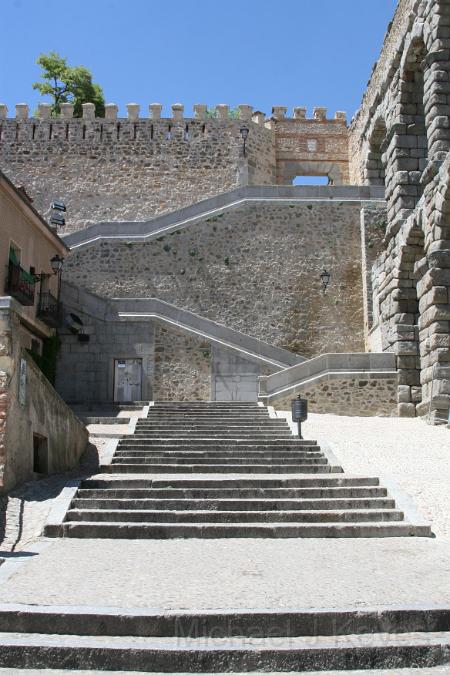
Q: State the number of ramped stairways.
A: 3